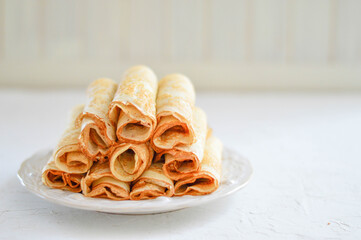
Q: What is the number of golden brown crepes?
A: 10